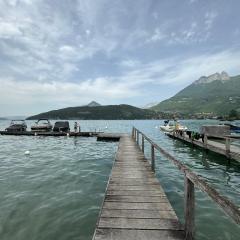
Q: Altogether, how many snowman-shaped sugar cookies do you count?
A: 0